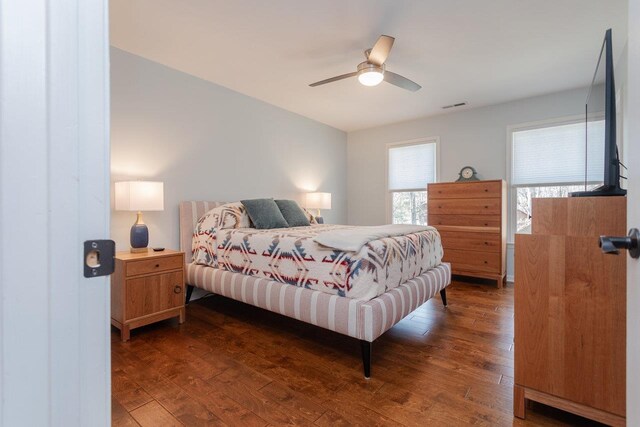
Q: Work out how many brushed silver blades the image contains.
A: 3